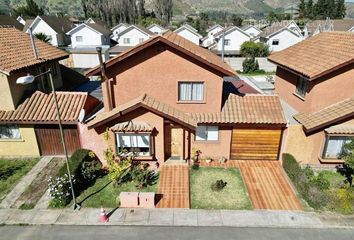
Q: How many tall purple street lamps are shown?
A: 0